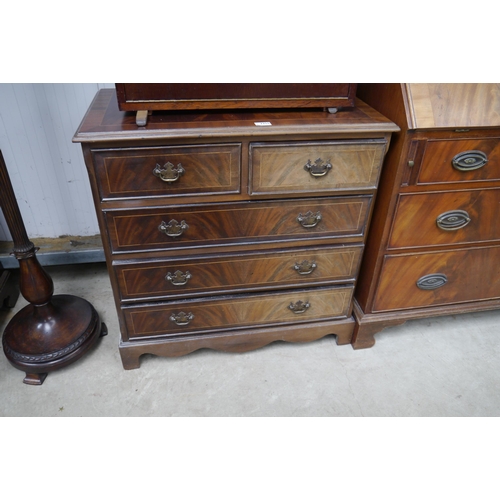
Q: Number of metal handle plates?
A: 11